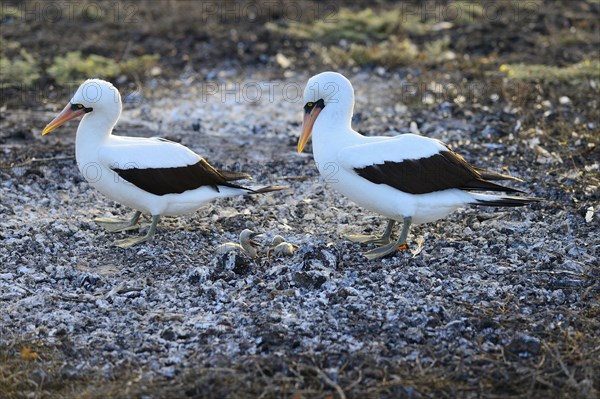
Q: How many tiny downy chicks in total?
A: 2